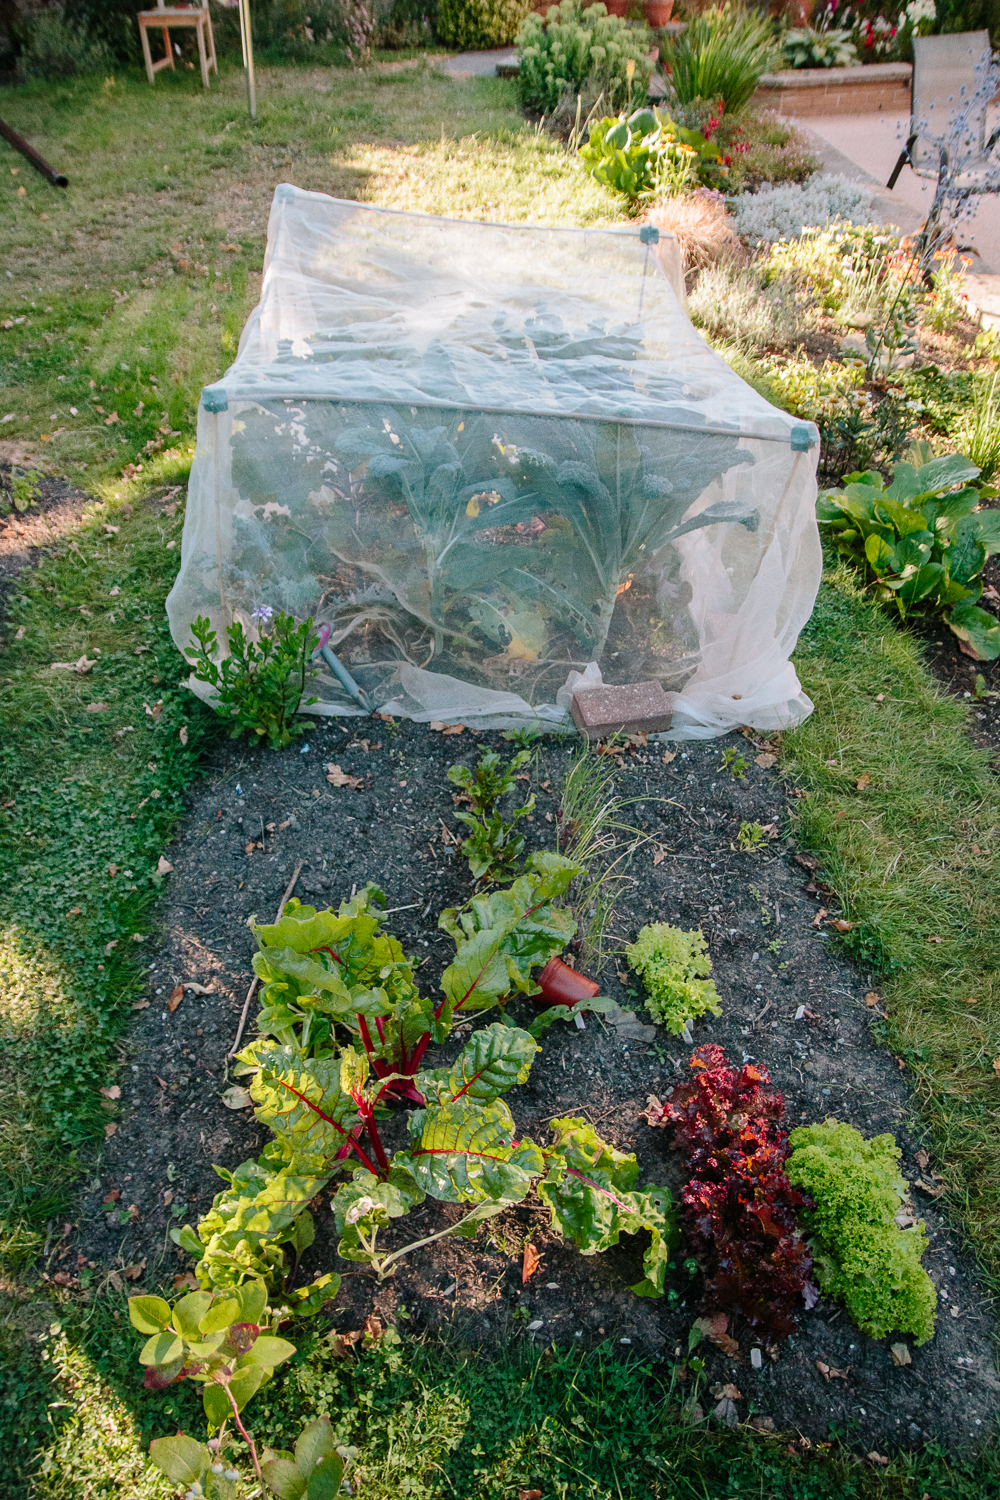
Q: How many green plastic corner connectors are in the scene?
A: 4